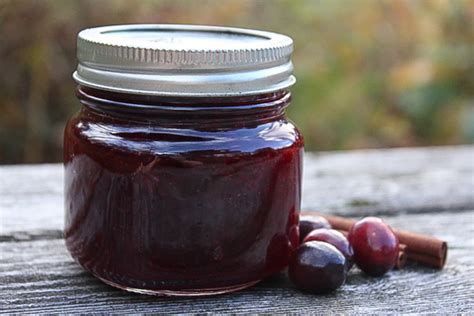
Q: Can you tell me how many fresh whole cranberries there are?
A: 4